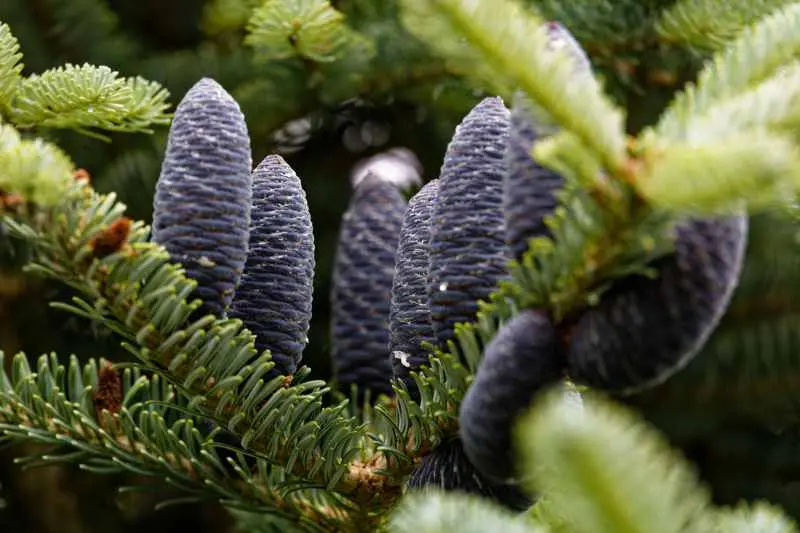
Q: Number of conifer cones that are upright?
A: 6